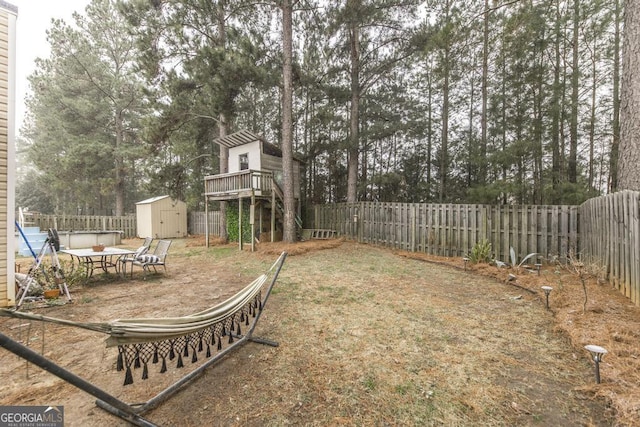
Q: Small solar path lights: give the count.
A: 4